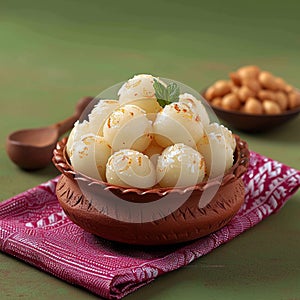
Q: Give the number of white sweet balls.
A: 11